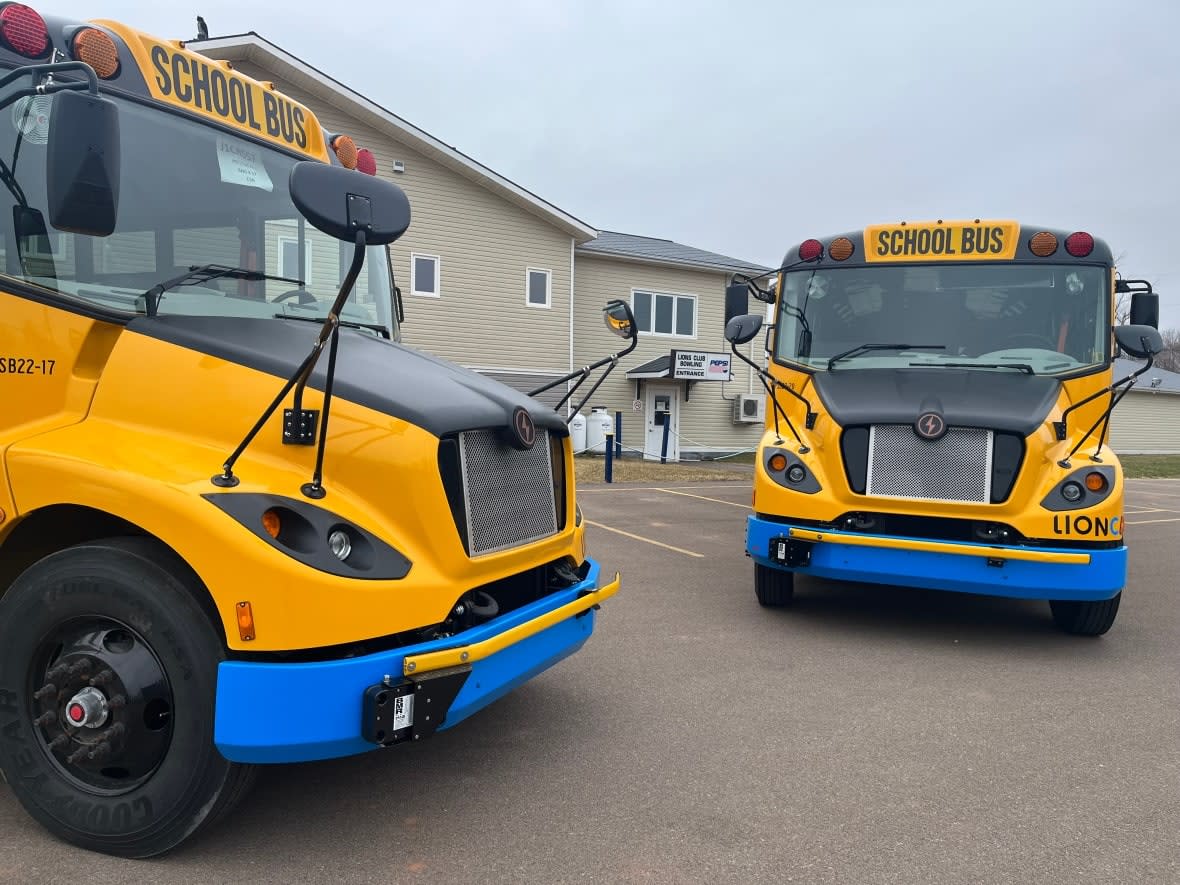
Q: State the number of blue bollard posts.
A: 3